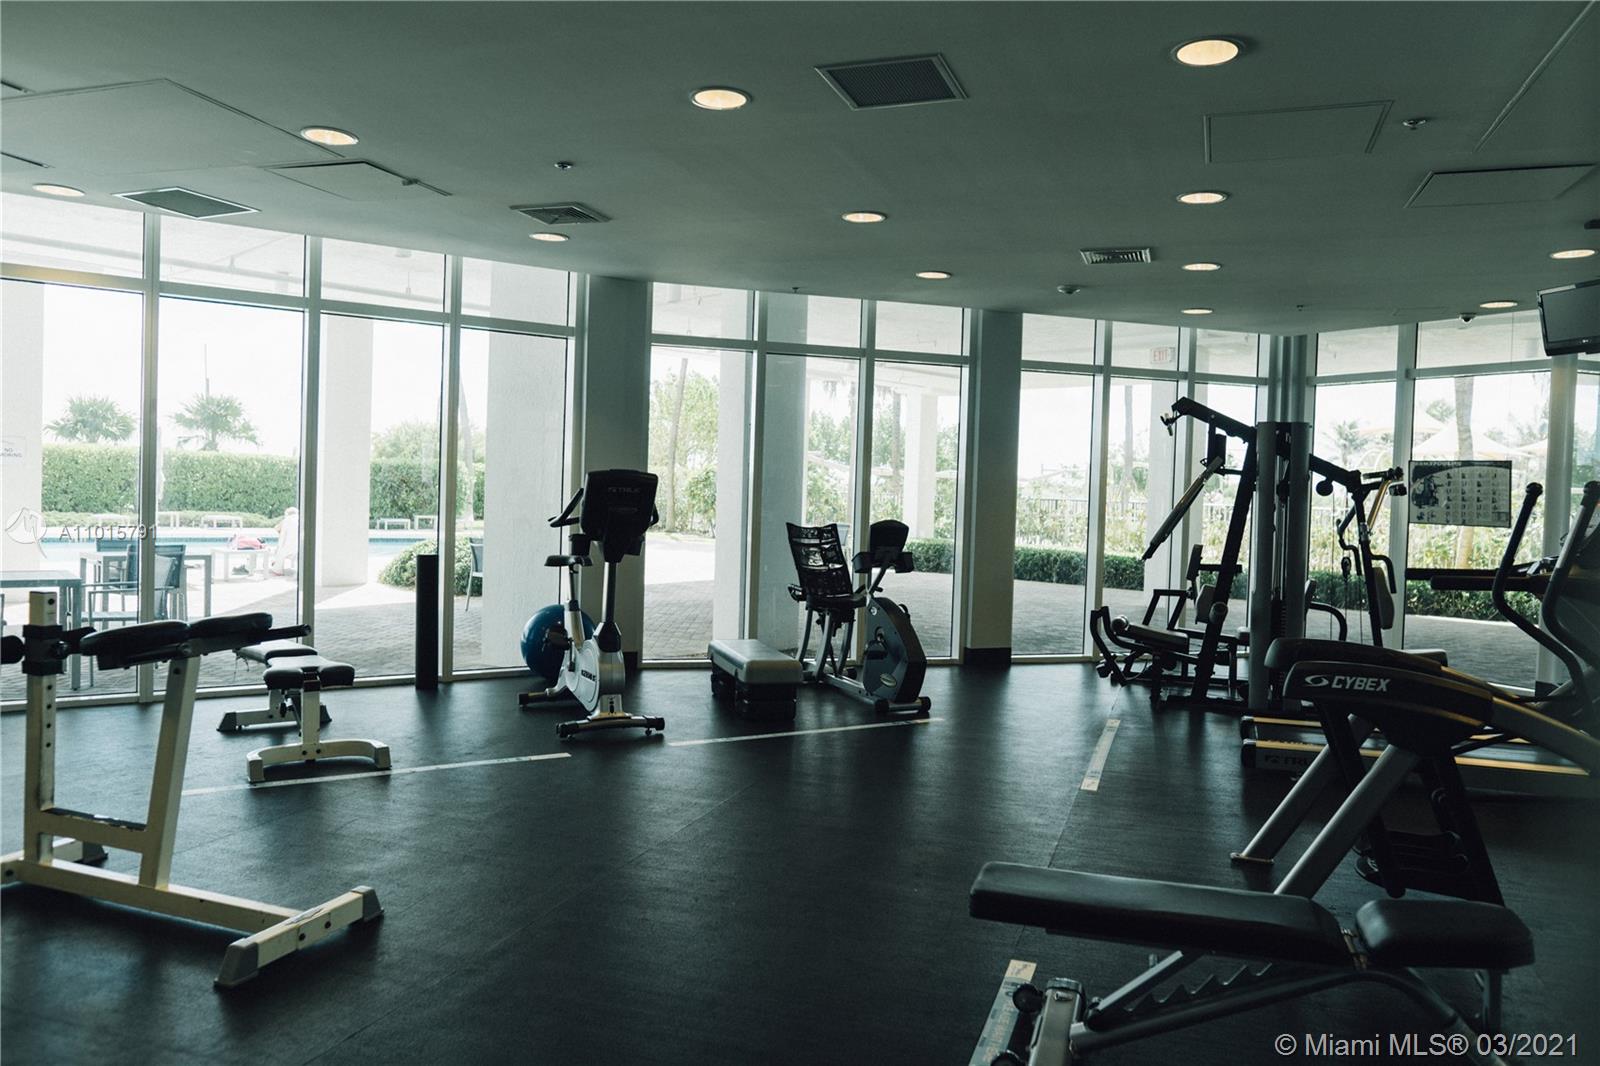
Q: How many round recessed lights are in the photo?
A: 12